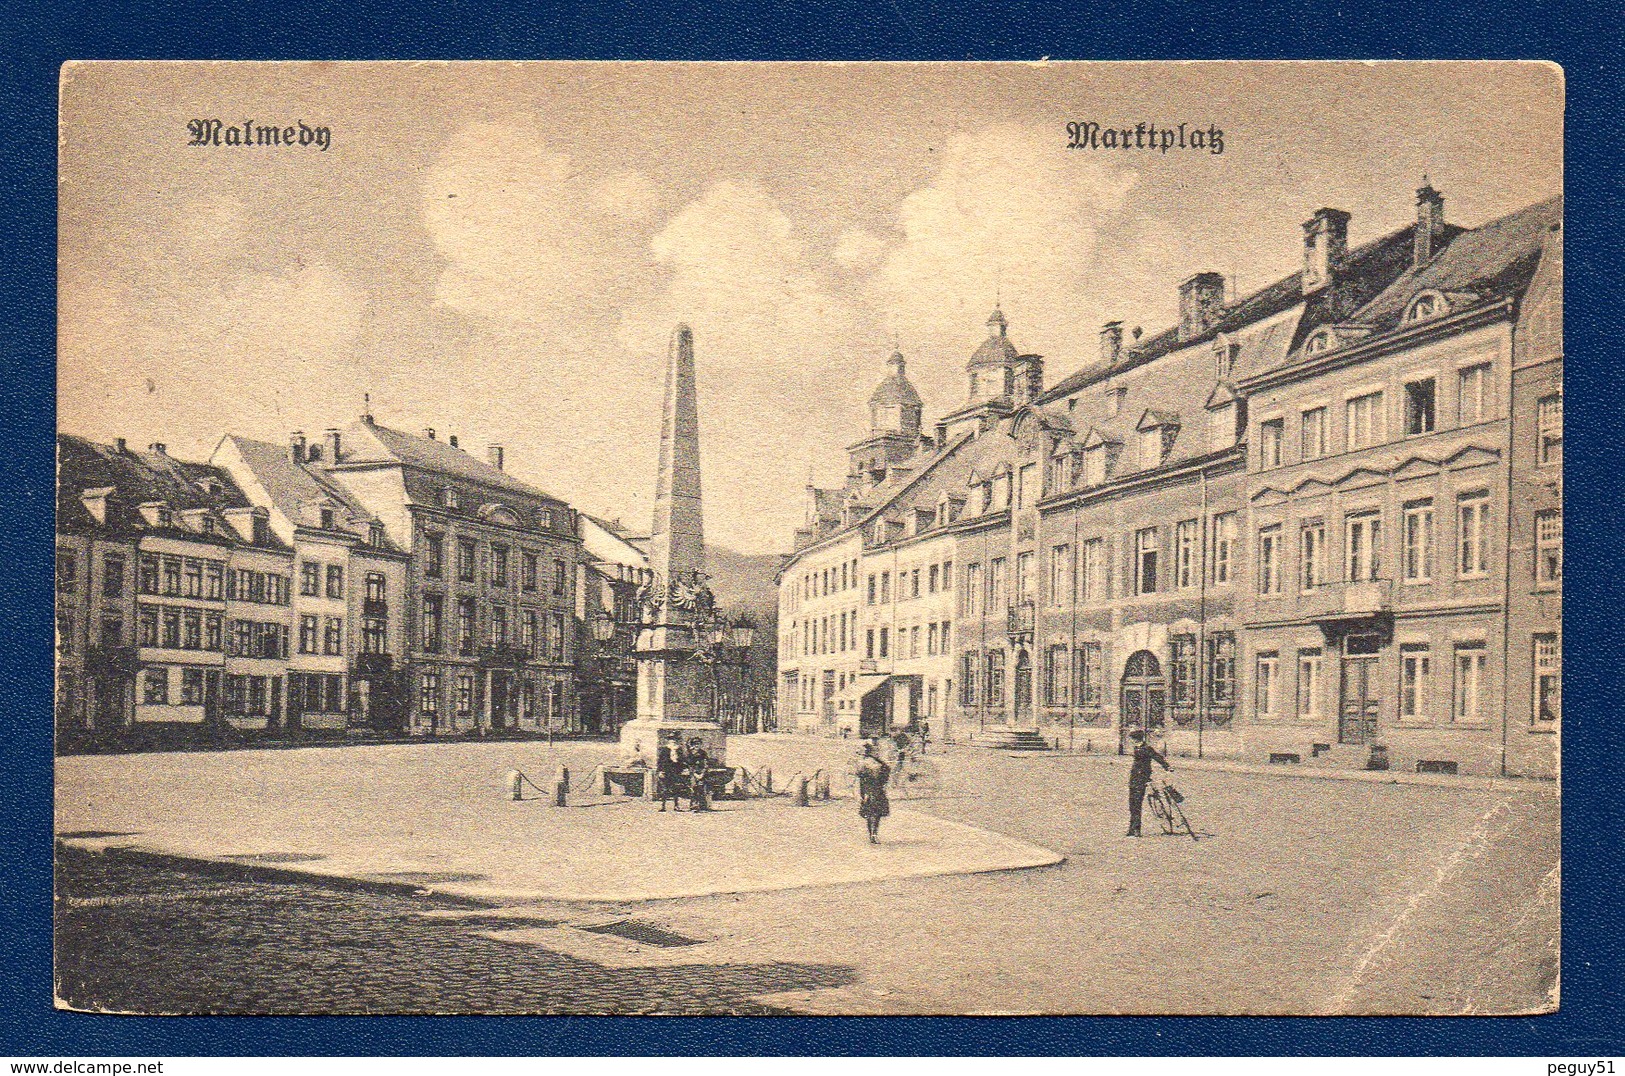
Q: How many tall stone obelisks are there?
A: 1